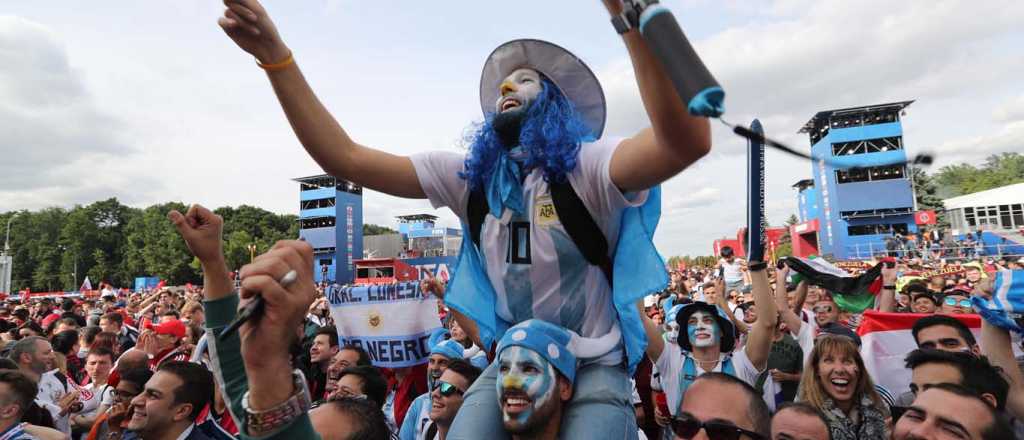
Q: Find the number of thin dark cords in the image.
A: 1